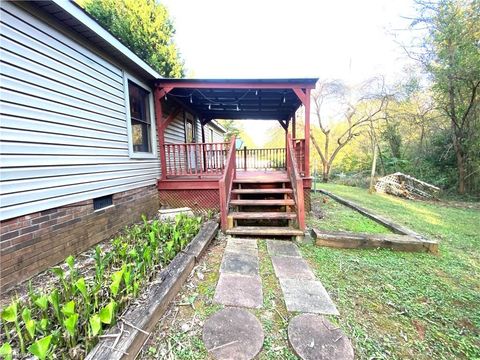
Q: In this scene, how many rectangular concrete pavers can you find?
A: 6